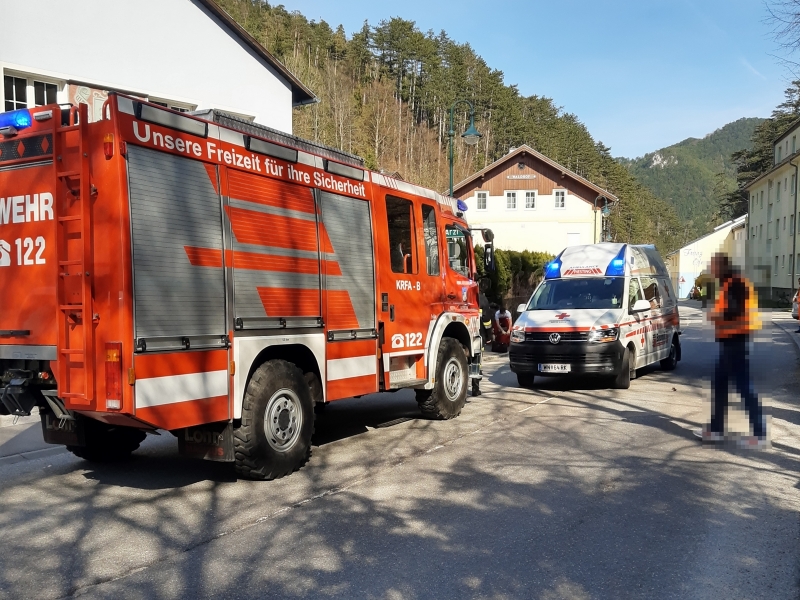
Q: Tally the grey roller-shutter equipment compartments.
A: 3